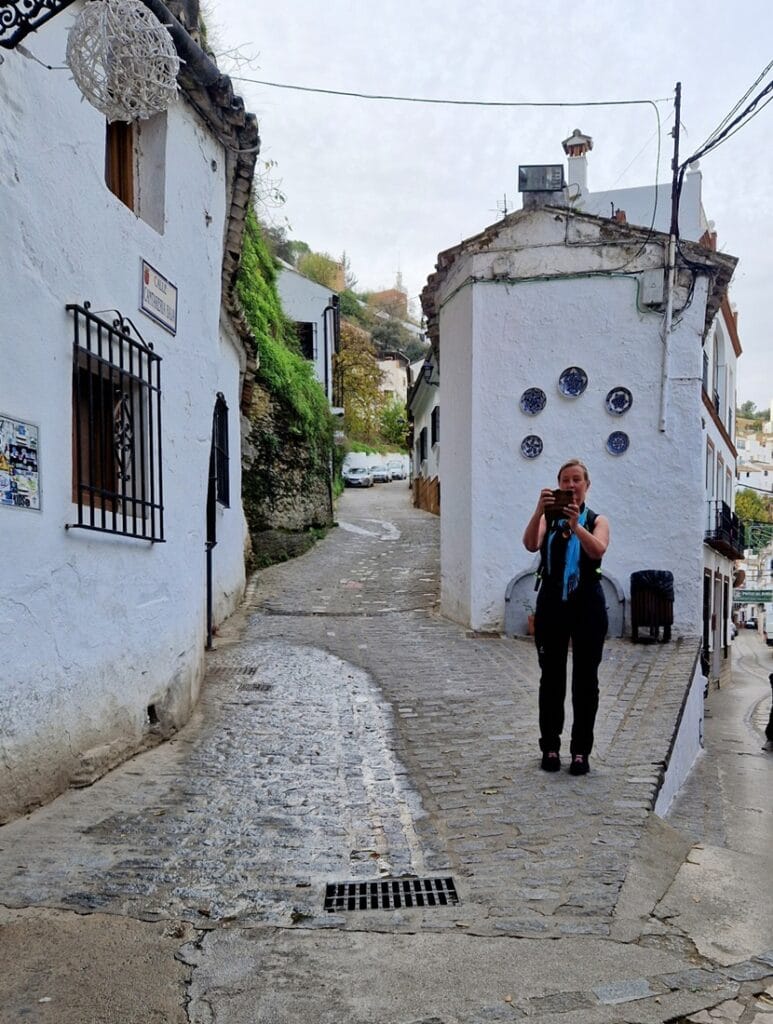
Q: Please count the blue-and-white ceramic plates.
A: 5